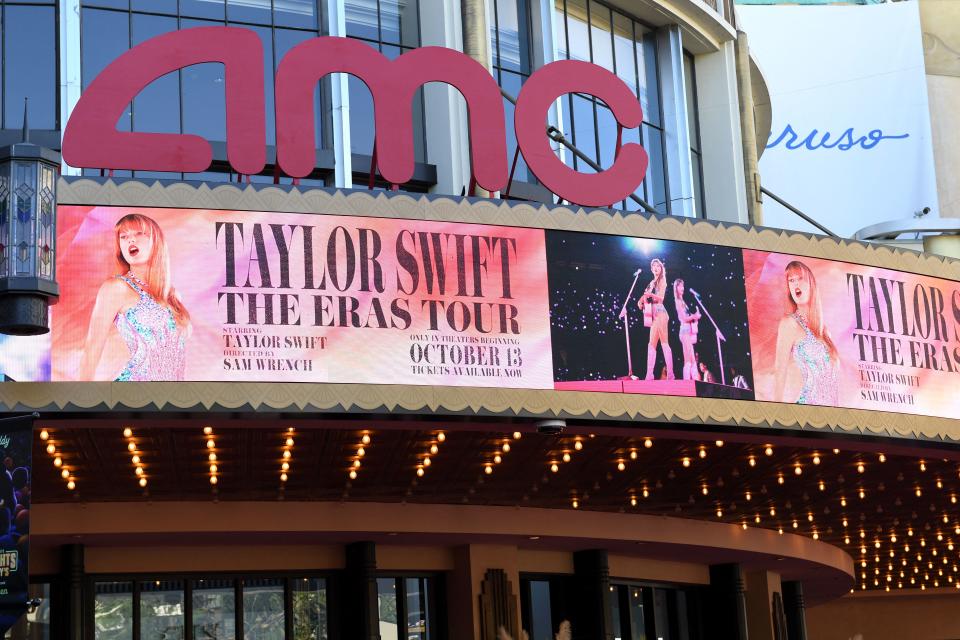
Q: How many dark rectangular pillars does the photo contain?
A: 5